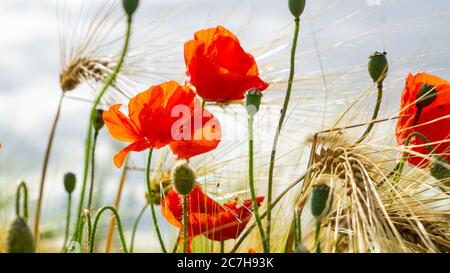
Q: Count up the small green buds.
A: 11